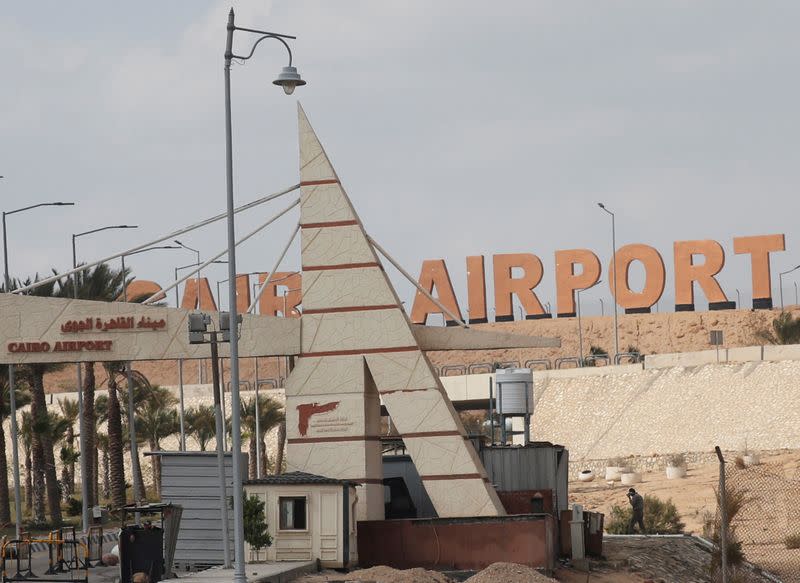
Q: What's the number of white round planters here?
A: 5